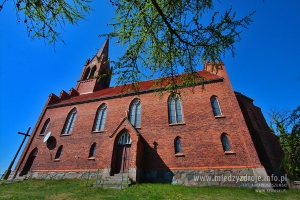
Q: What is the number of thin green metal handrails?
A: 2